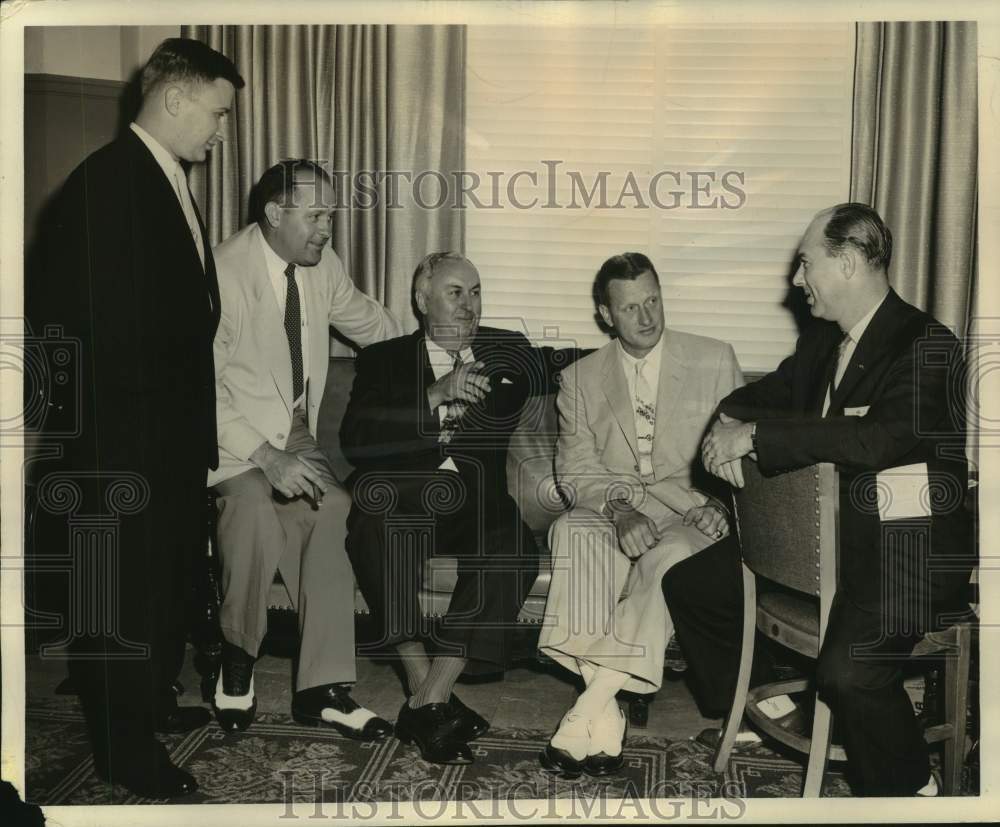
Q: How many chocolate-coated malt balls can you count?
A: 0